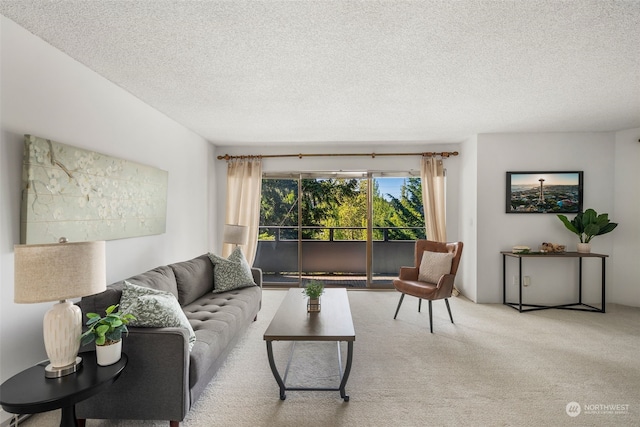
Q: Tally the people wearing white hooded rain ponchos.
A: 0